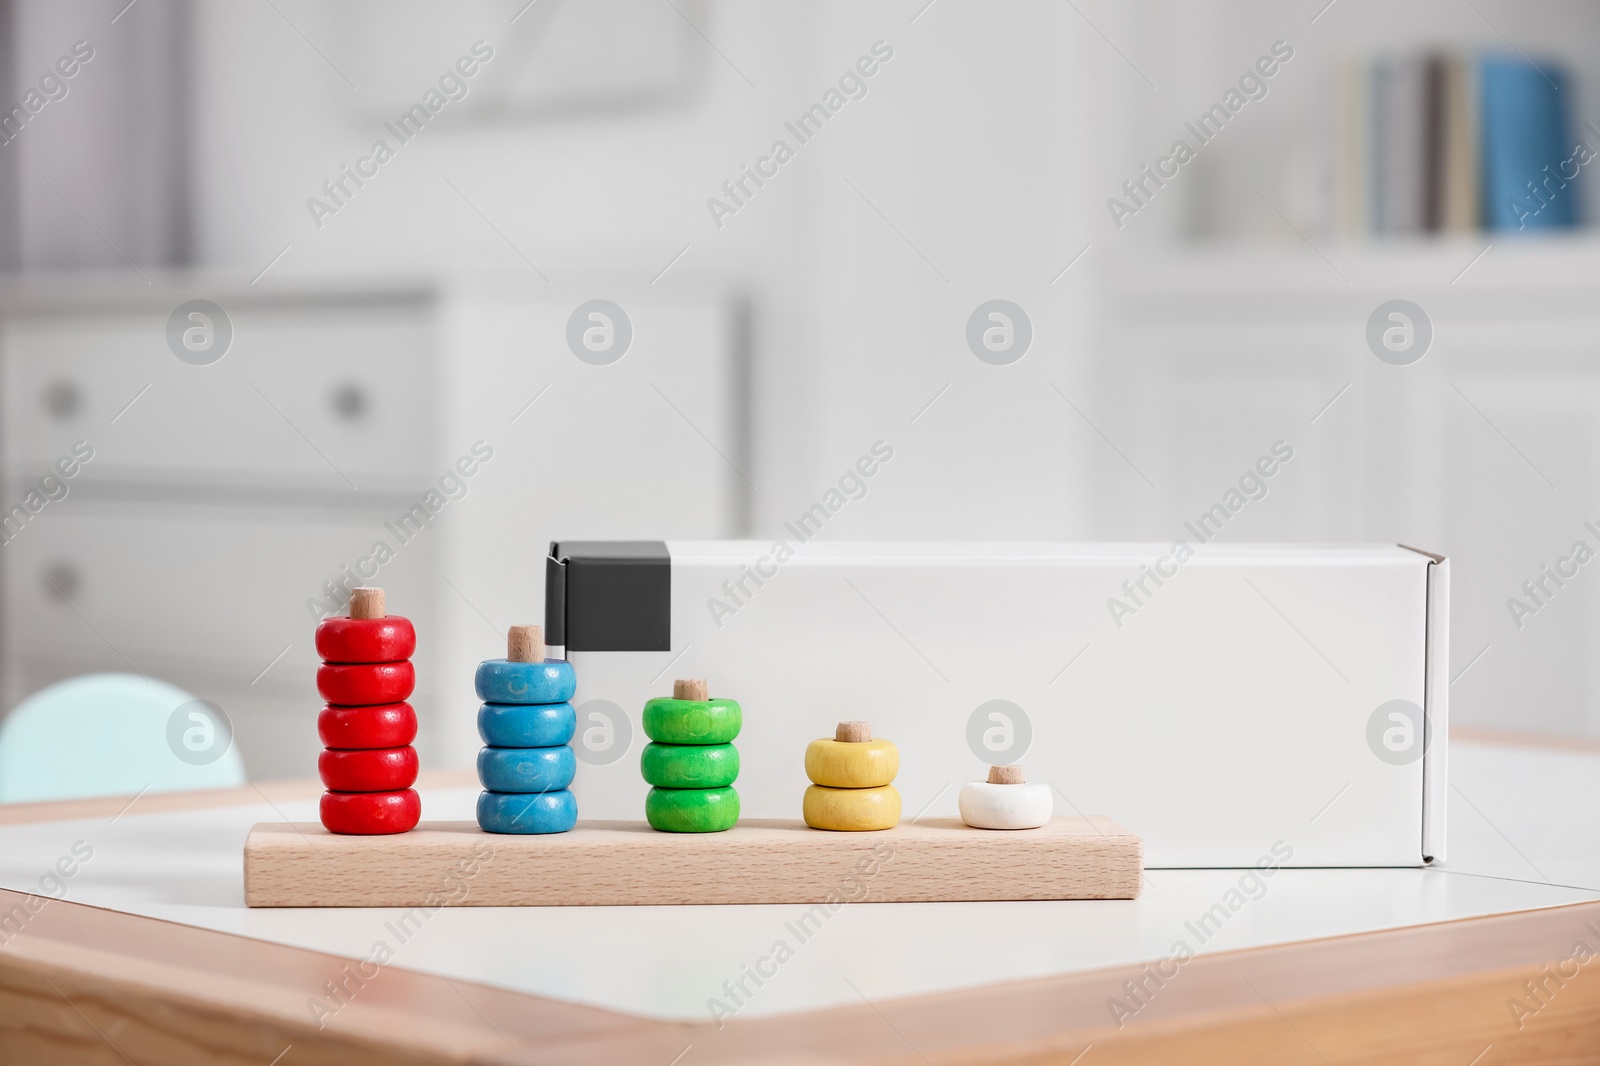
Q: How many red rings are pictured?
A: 5